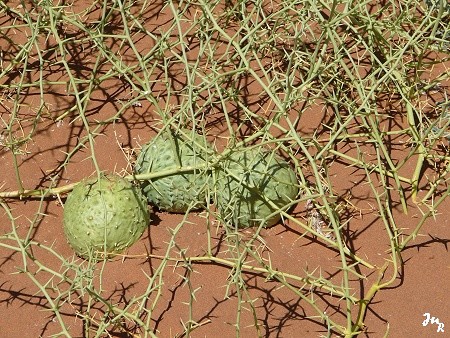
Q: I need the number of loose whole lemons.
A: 0